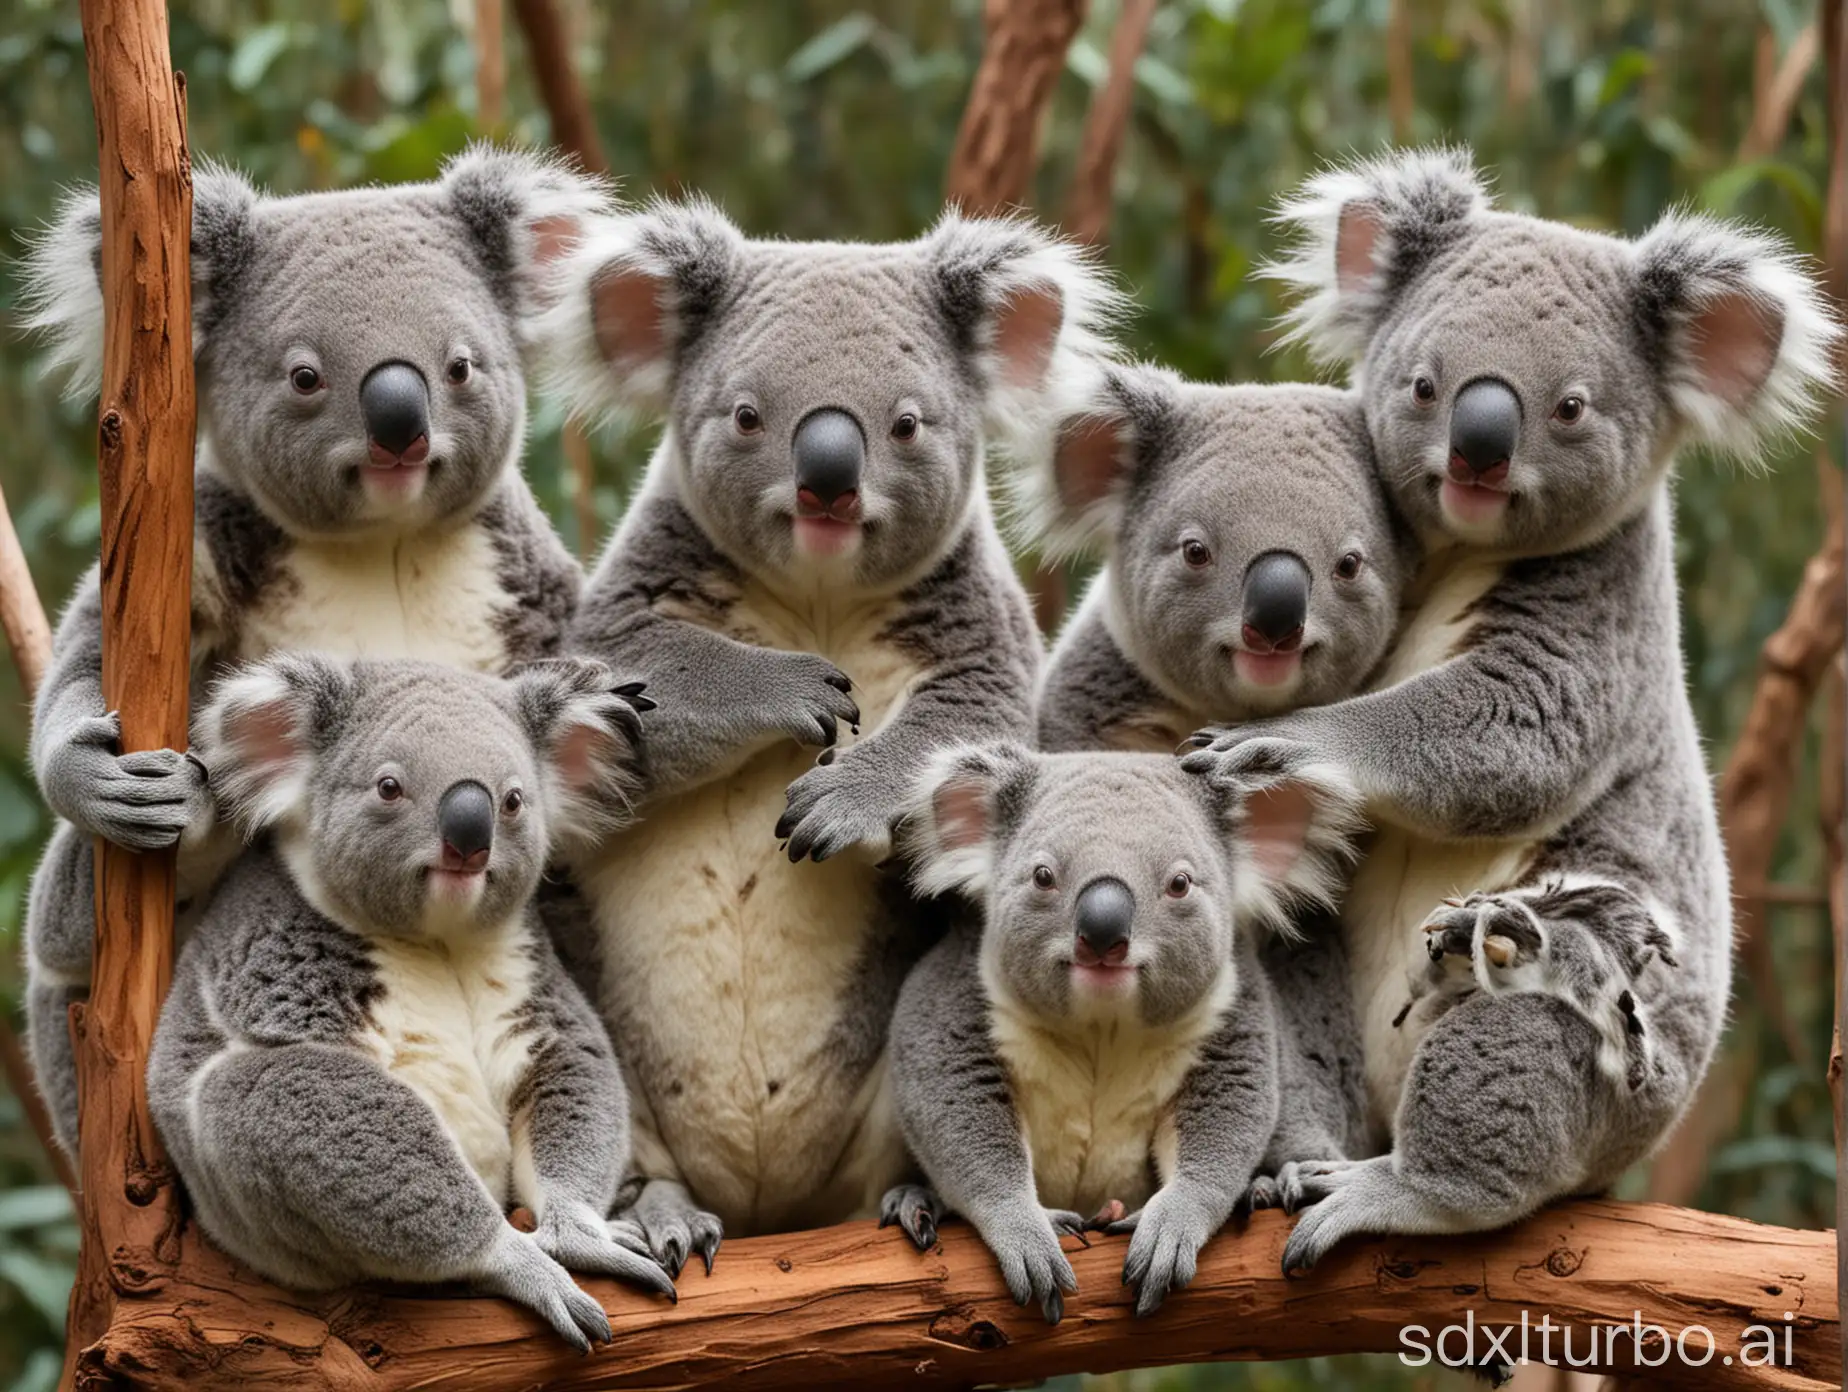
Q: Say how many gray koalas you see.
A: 6